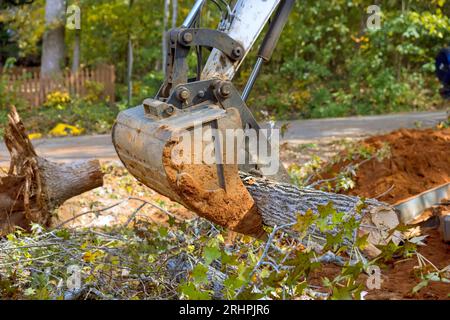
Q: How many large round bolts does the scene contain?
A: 4